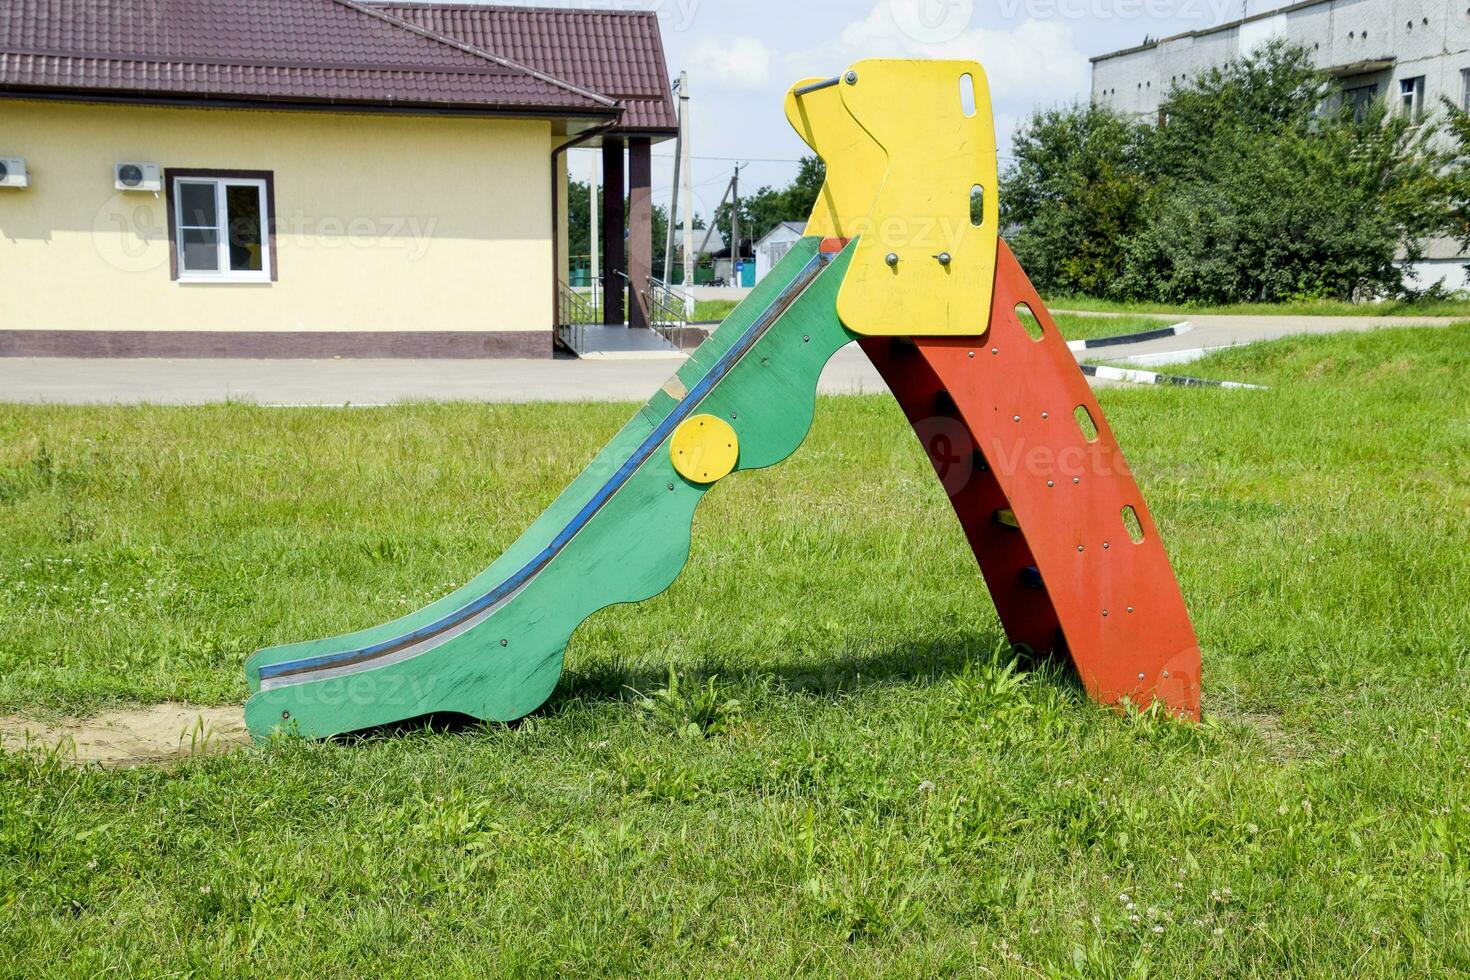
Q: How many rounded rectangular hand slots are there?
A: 5